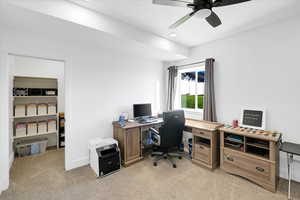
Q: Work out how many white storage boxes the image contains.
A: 8